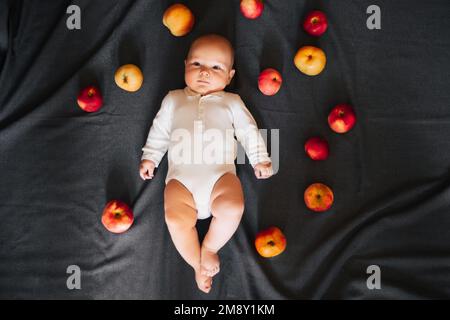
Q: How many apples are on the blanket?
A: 12